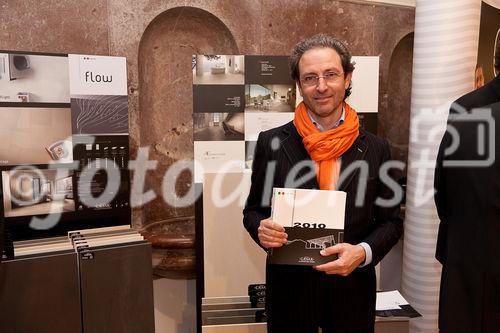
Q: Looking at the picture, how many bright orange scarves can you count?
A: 1